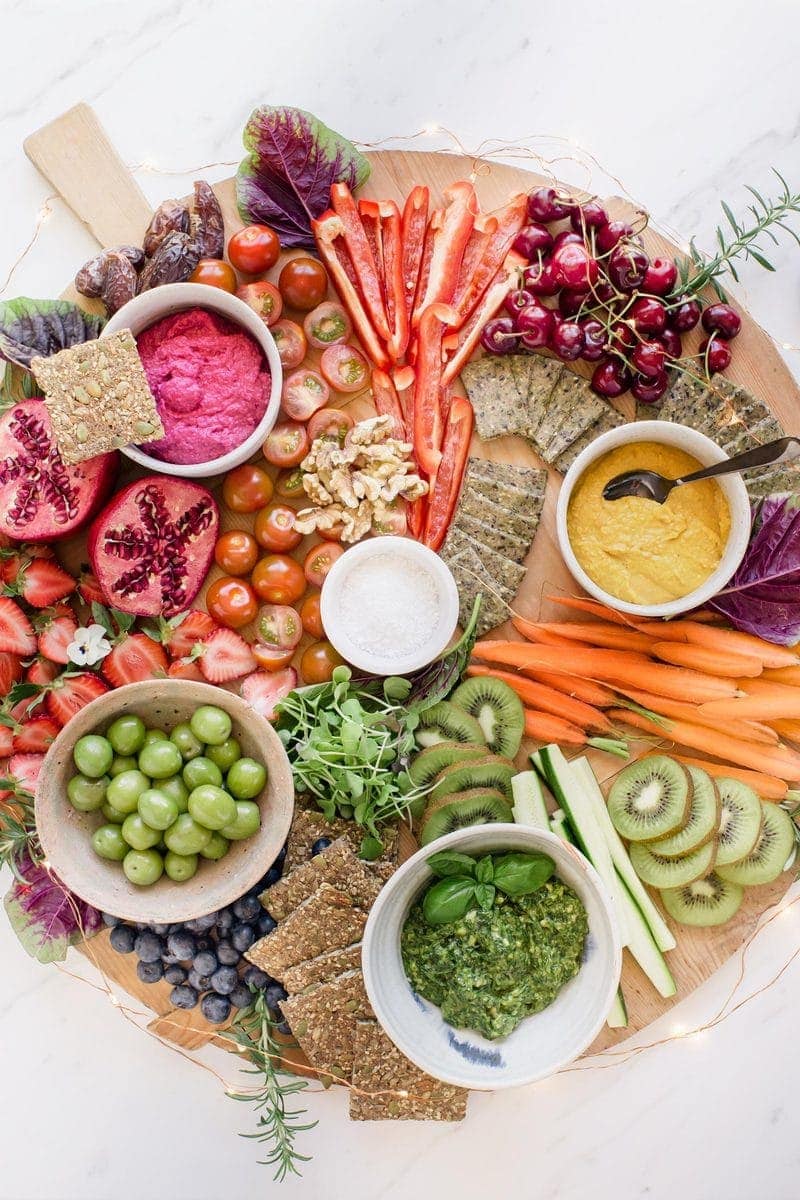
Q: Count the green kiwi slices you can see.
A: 11